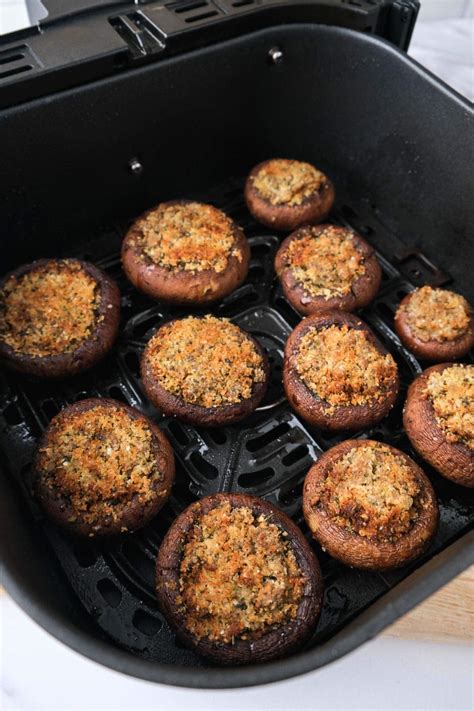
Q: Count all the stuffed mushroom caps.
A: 11